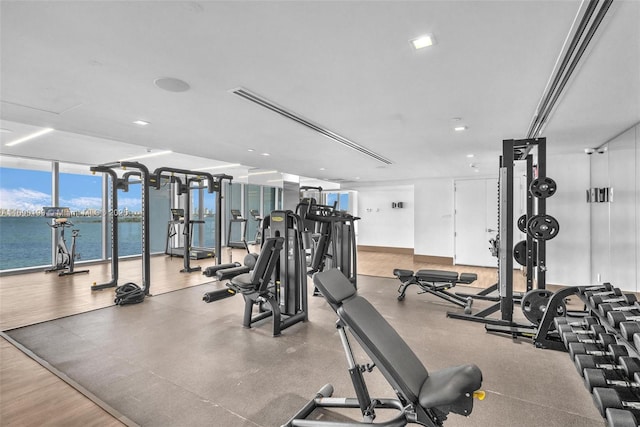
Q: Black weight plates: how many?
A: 5